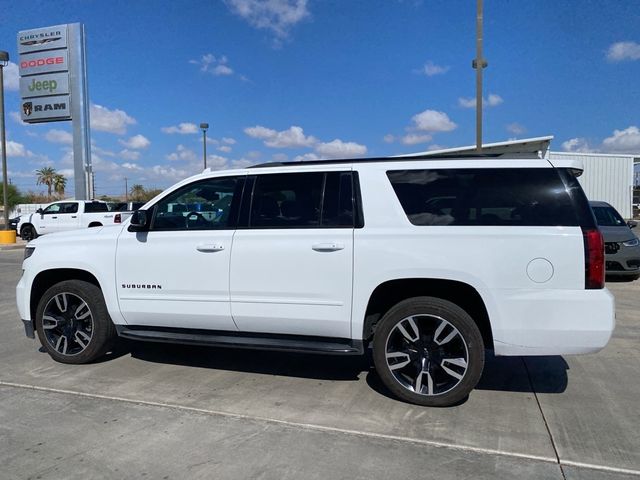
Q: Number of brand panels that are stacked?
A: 4